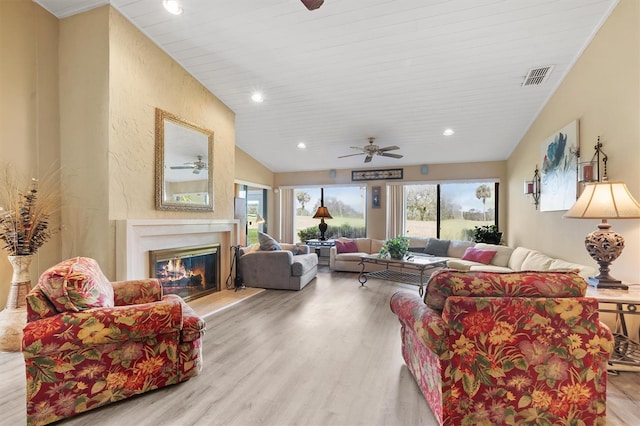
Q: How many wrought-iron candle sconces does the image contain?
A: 2